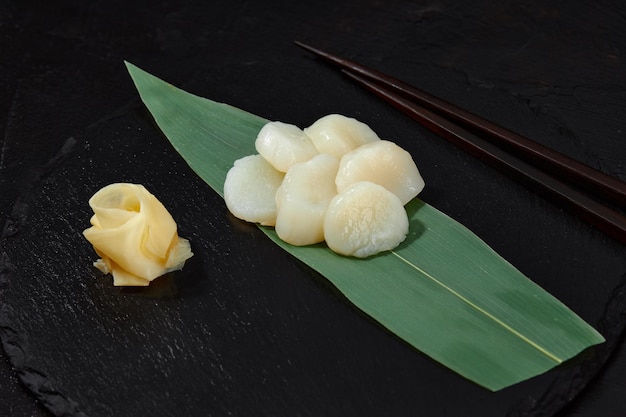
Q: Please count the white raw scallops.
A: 6